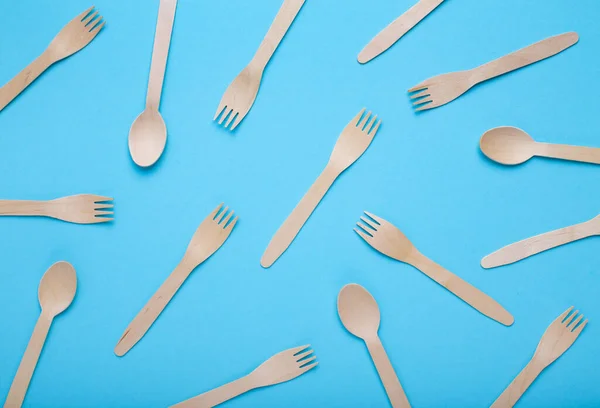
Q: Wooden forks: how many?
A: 9